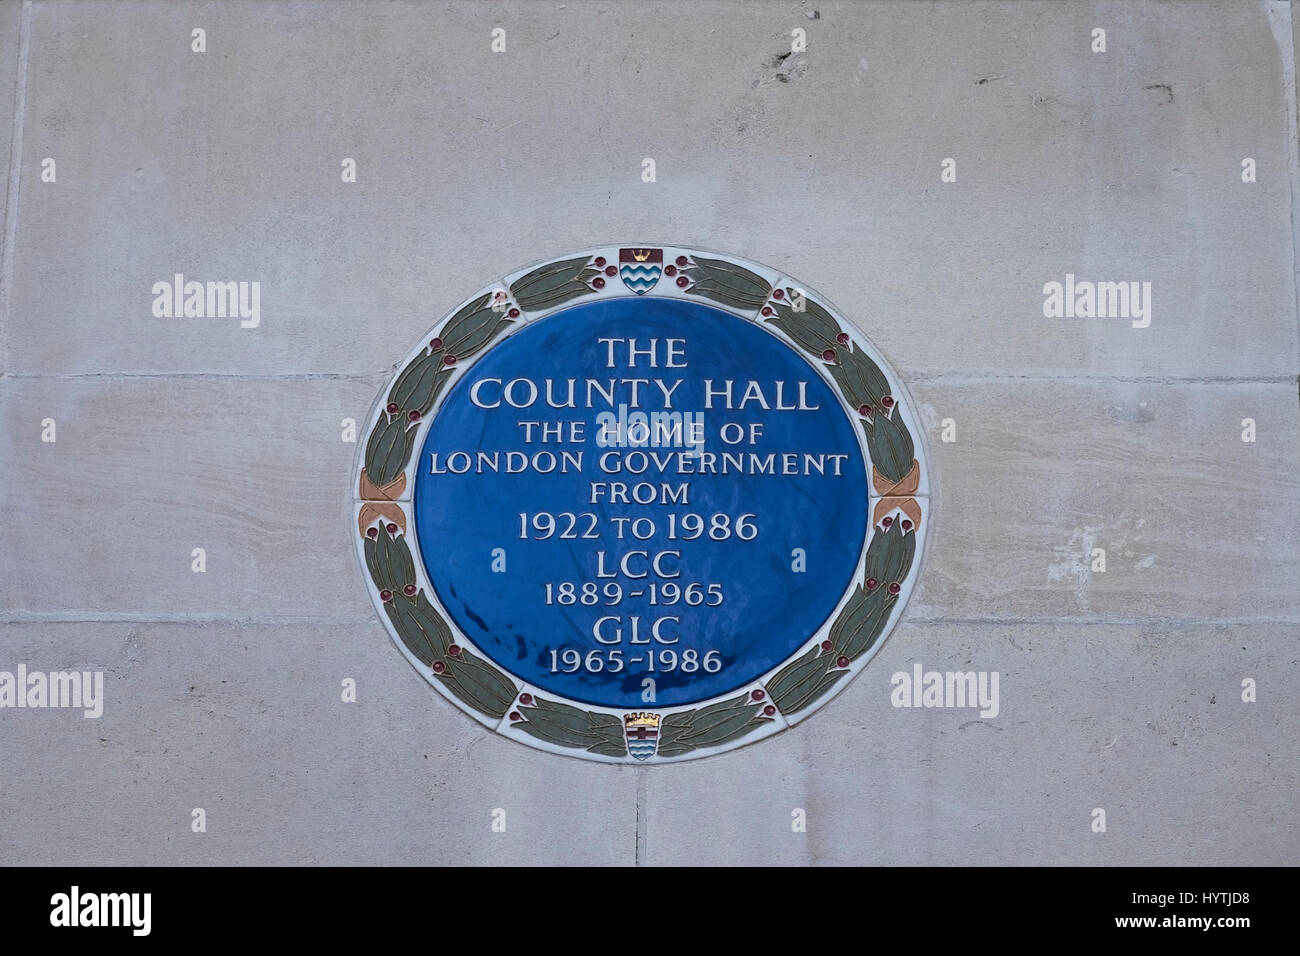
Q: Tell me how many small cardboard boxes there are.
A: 0